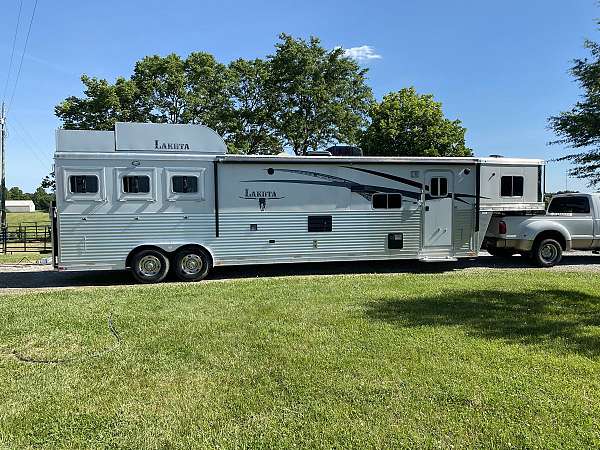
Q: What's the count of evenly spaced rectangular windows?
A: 3